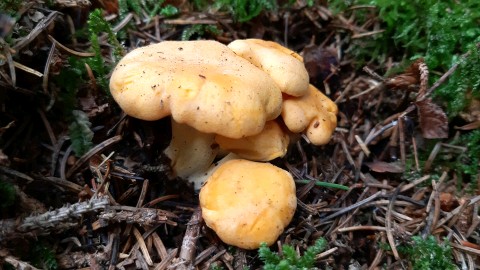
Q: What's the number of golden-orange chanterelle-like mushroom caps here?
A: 5